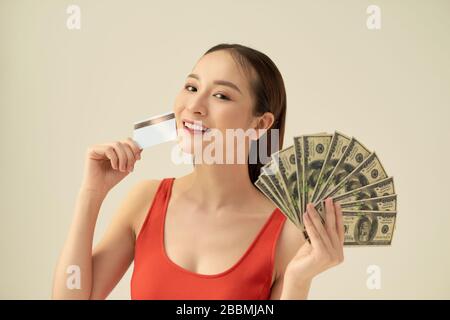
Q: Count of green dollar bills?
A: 12